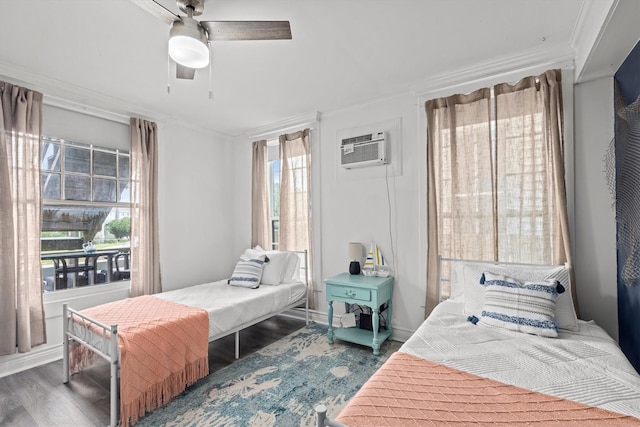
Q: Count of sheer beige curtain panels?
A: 6